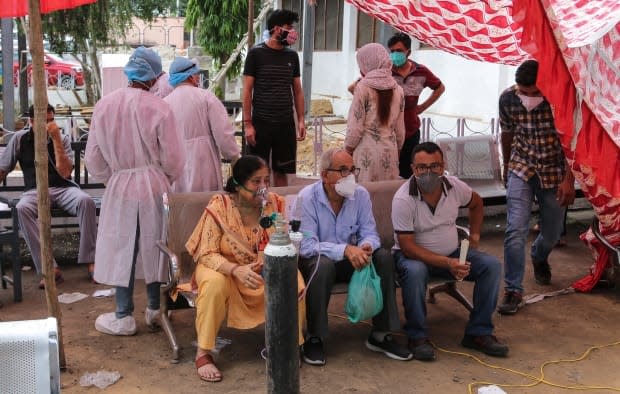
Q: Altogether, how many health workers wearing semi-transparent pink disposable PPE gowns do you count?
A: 2